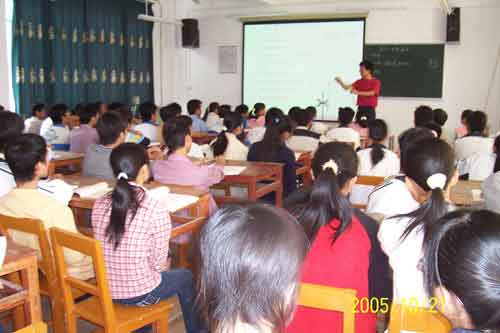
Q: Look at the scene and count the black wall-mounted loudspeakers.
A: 2